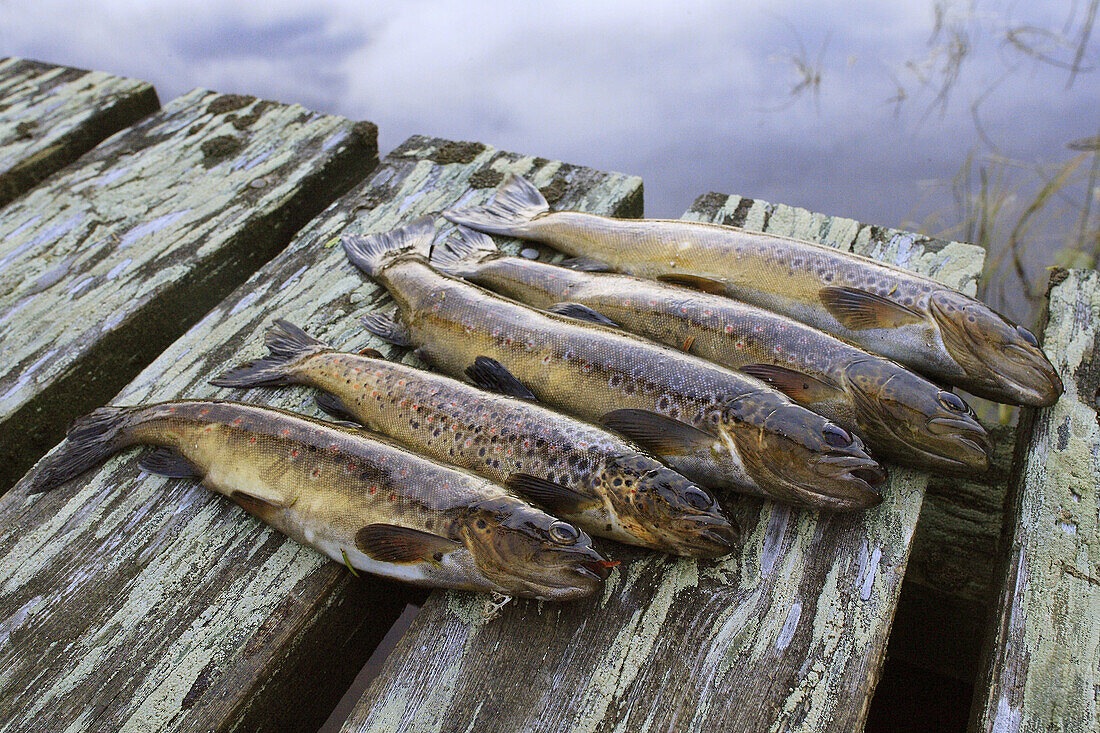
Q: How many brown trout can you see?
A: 5